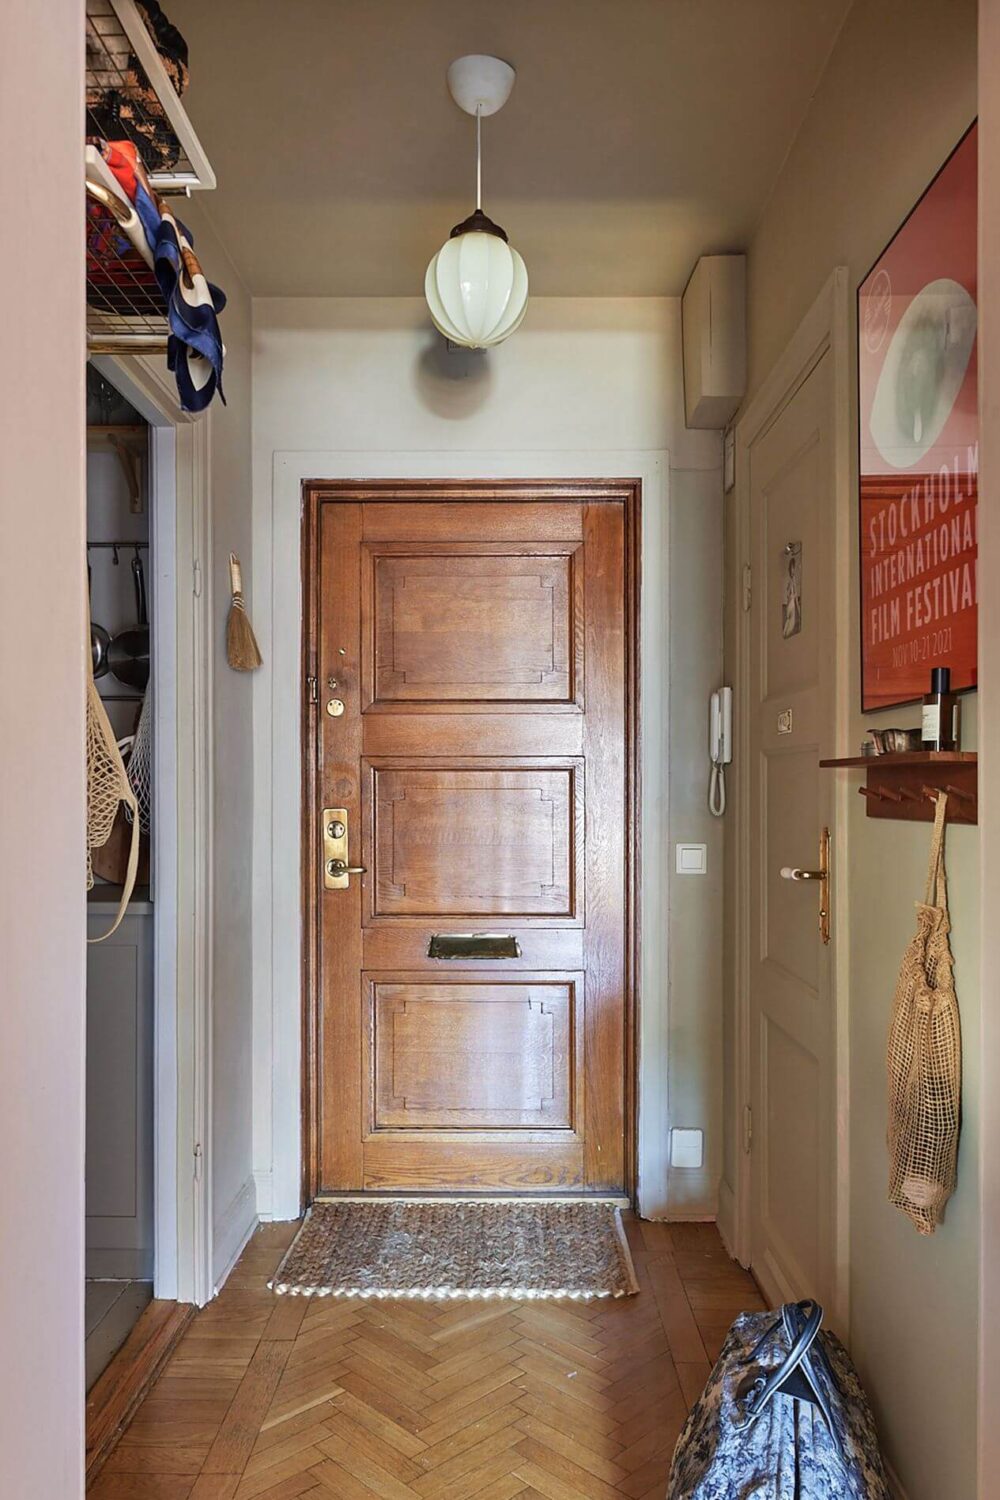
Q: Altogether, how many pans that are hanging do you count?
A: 2